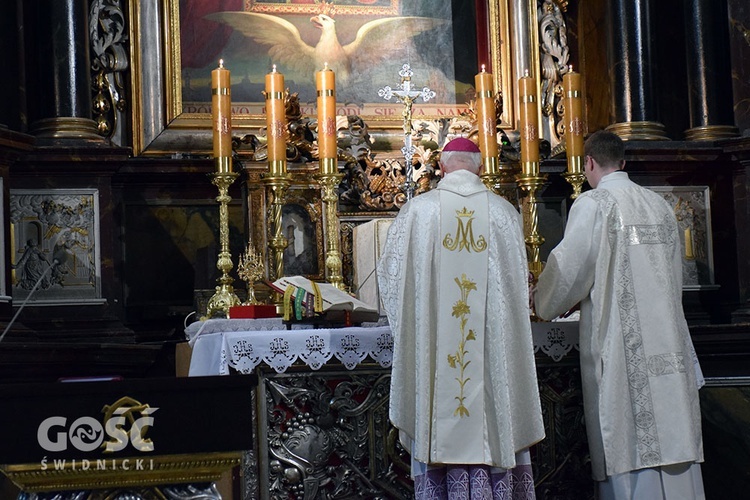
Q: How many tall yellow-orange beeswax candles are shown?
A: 6